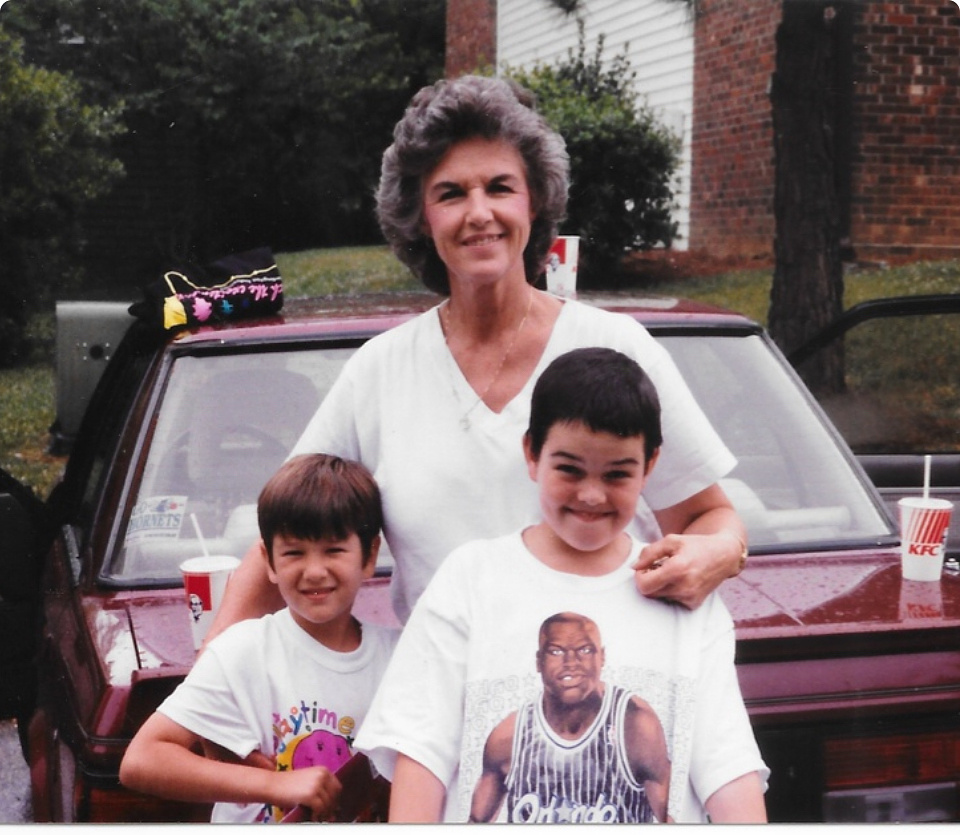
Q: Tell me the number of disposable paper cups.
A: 3